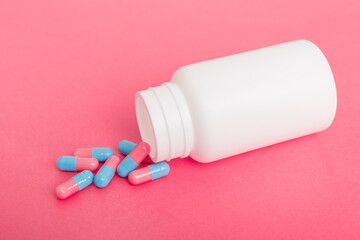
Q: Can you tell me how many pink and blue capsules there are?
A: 7